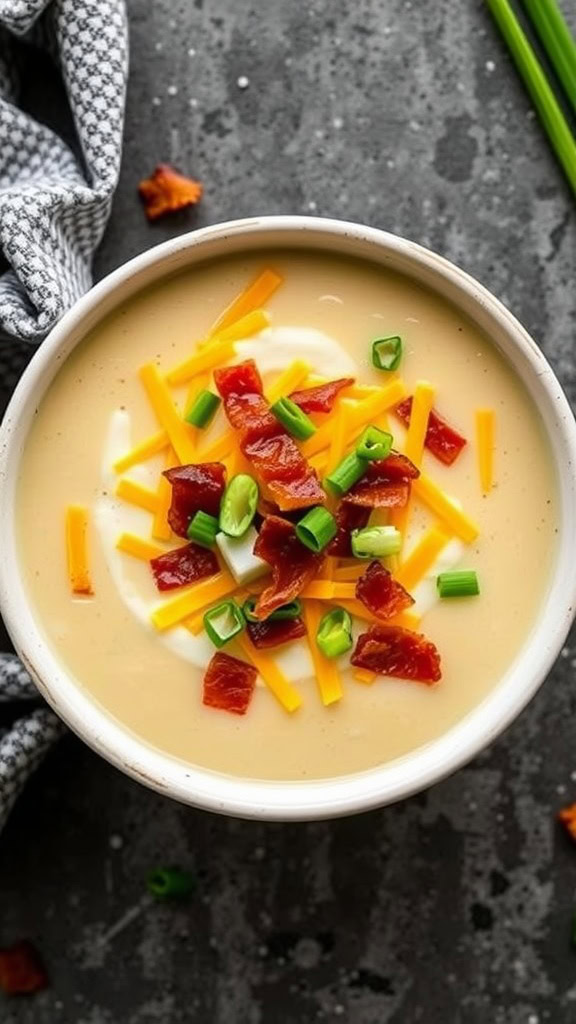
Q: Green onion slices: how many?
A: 14